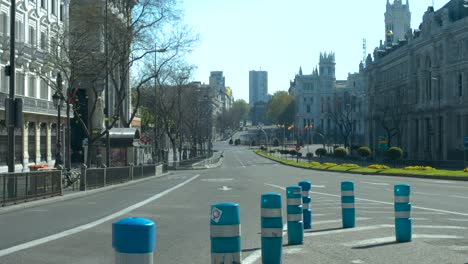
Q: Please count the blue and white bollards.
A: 7